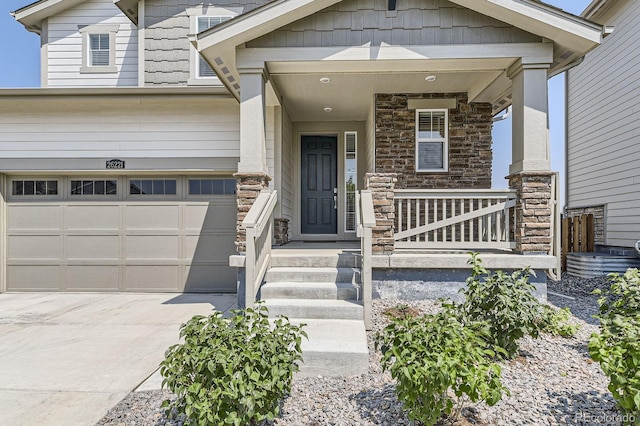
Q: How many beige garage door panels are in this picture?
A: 12